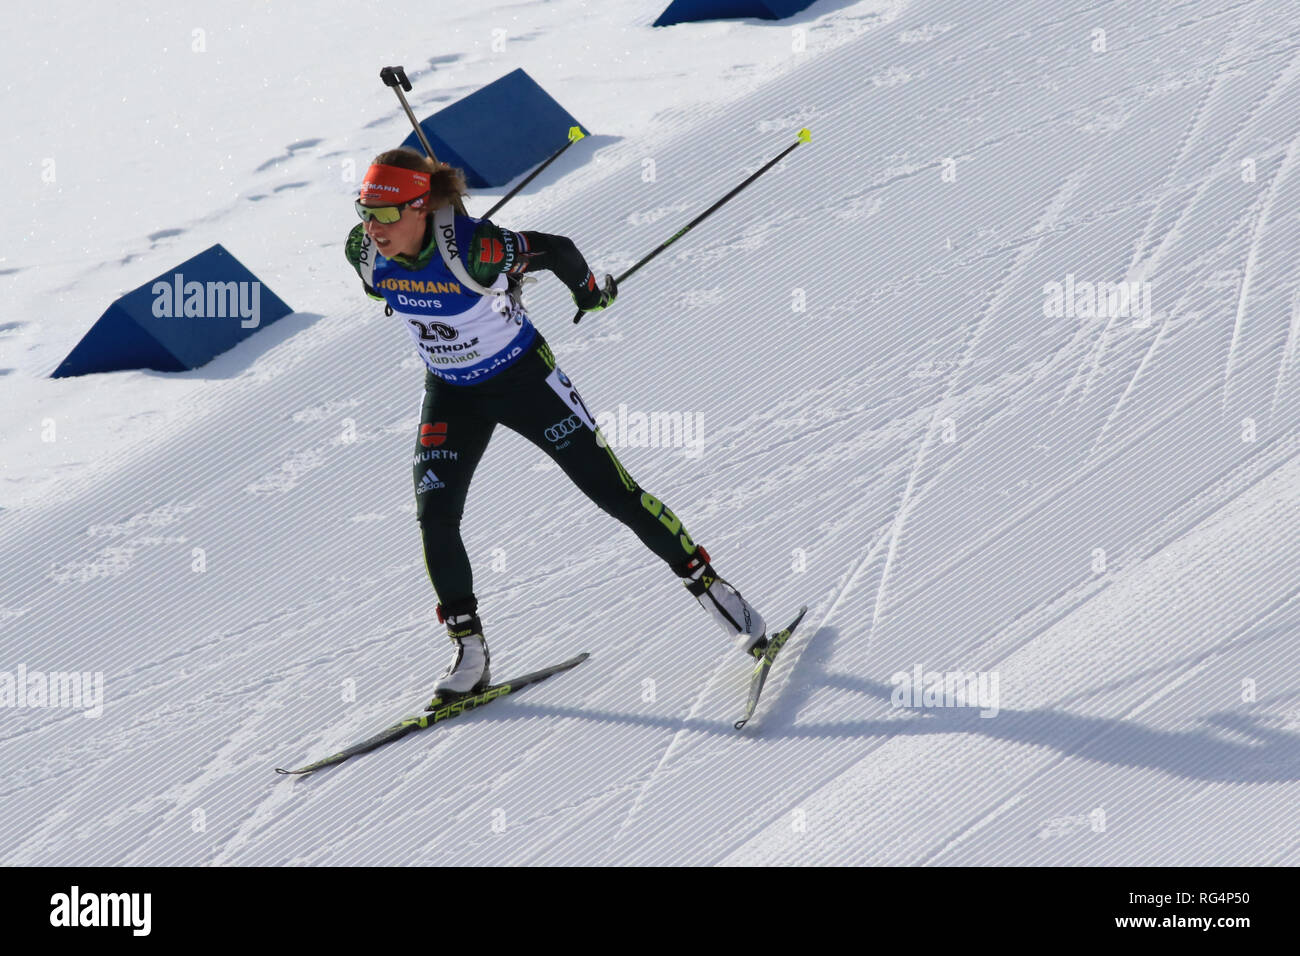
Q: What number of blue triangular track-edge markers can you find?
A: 3